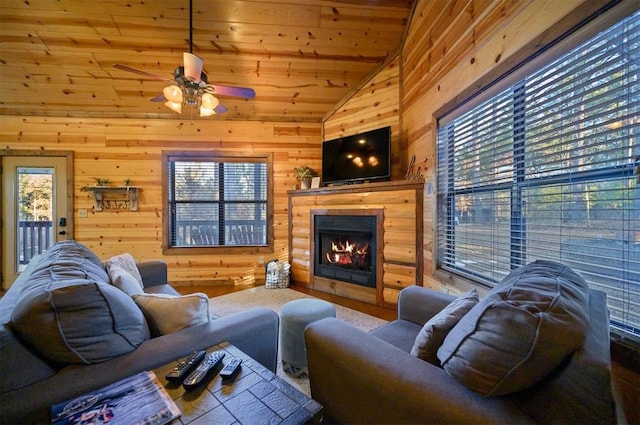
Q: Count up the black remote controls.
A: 3